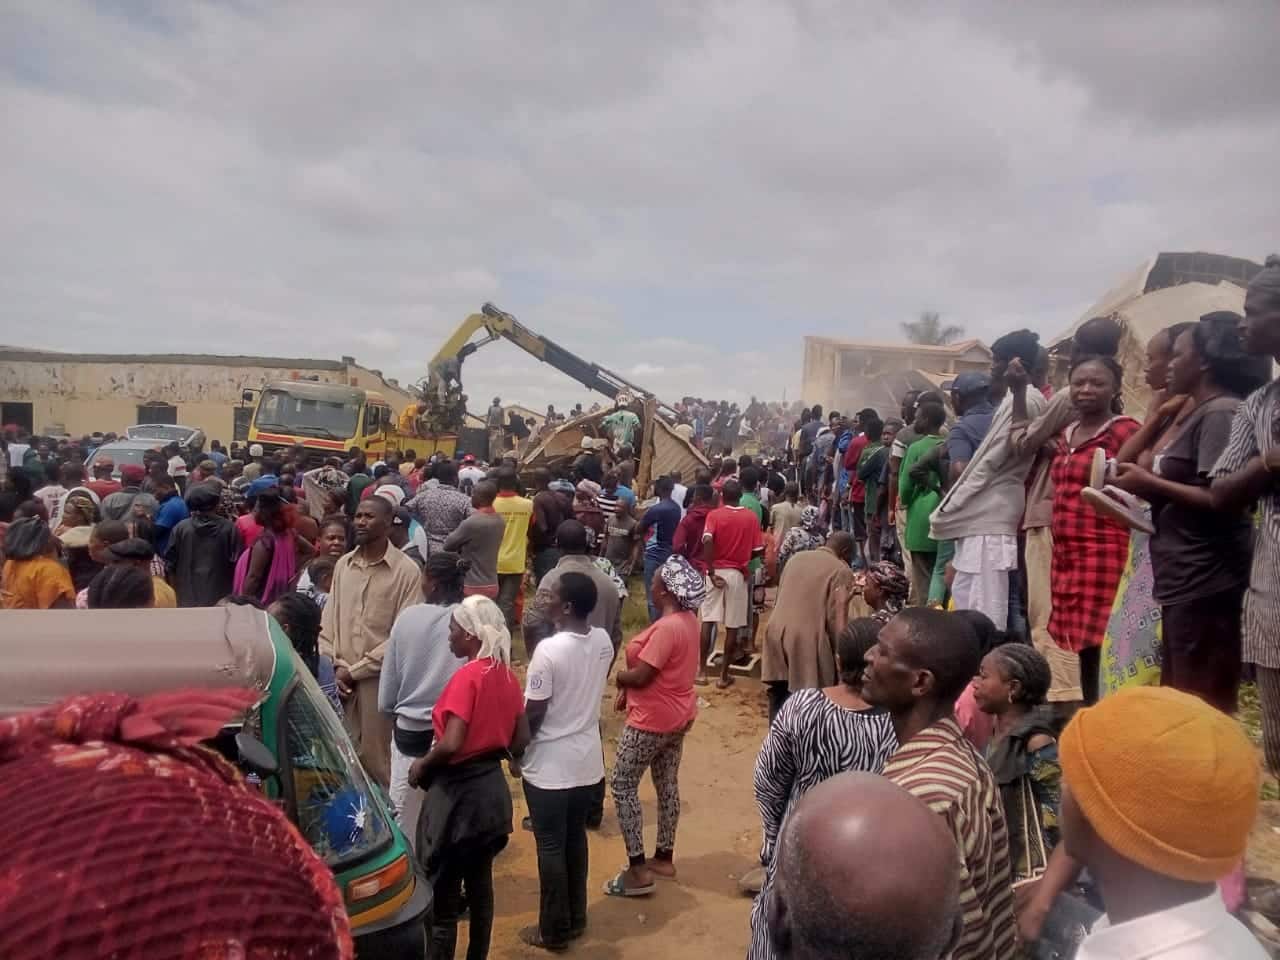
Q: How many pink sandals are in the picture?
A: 2